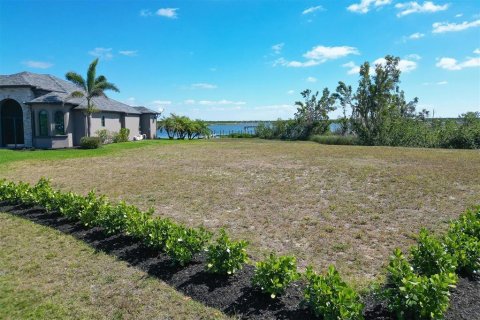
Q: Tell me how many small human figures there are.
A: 0